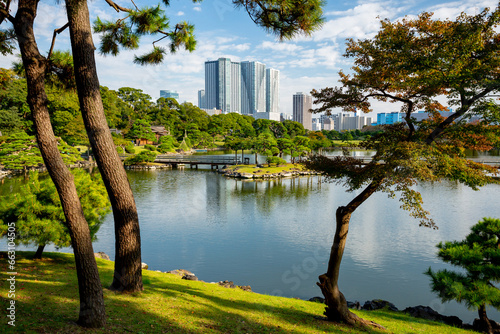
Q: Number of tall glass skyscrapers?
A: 3